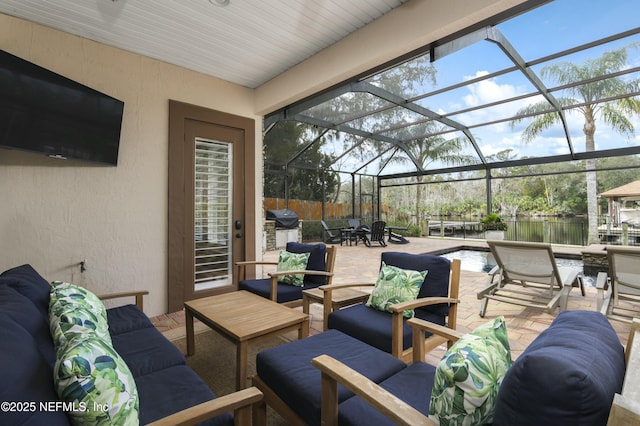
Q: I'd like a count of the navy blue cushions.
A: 13